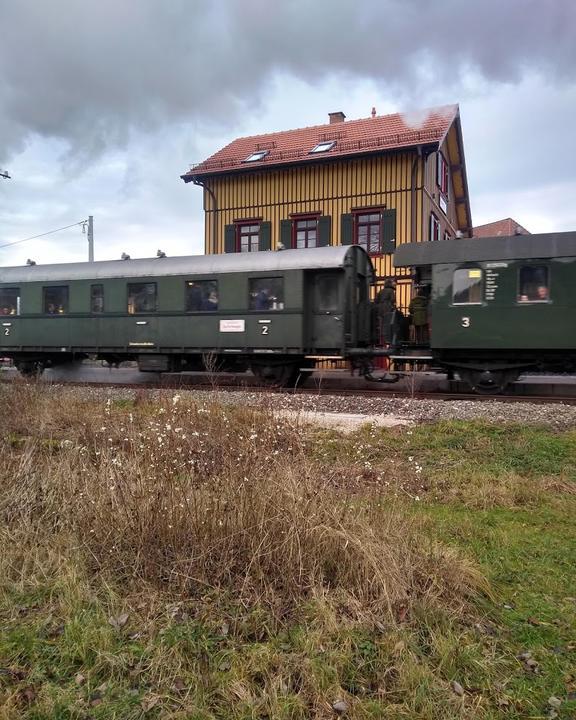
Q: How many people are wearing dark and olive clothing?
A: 2